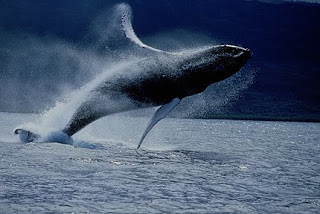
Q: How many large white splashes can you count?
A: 1